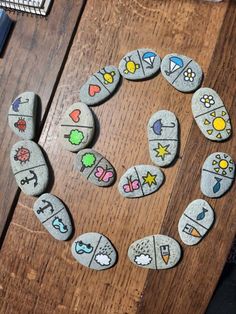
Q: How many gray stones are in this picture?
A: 15